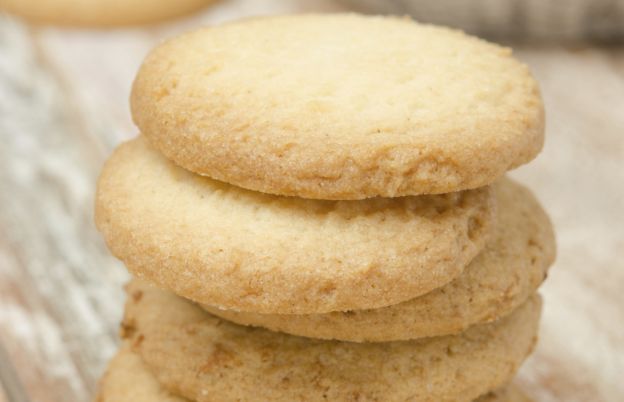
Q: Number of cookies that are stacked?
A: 5